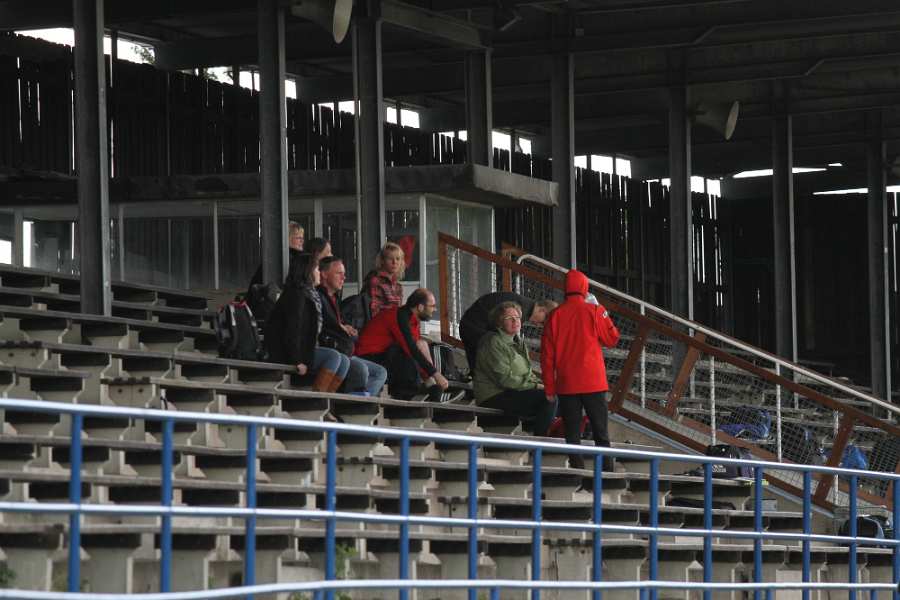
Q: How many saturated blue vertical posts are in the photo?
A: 14